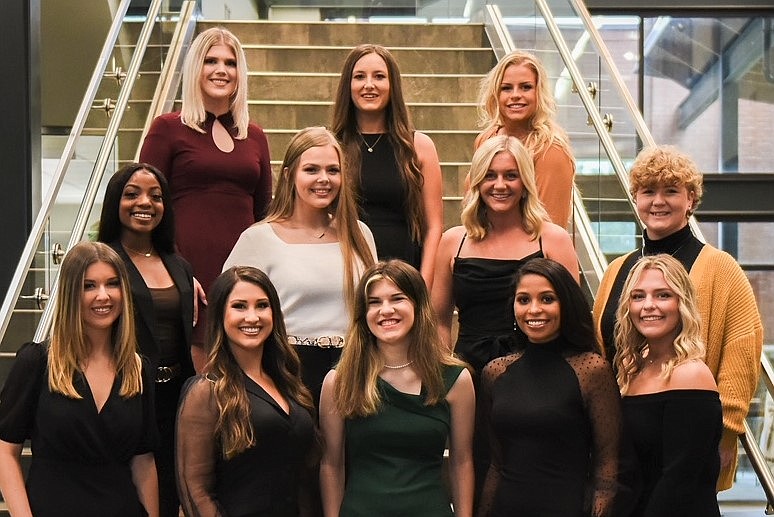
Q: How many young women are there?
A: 12